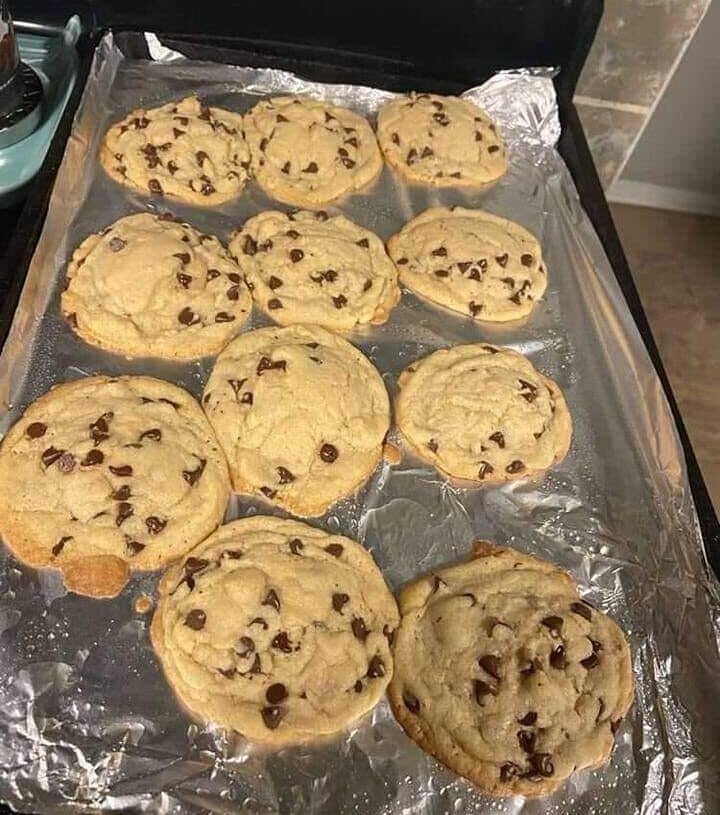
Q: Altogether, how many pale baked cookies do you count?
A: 11